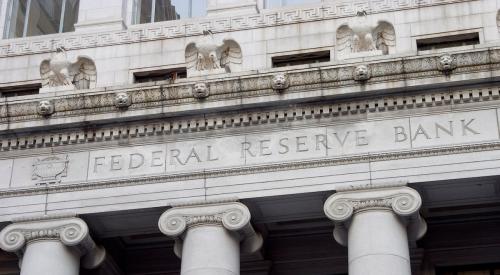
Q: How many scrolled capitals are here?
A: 3